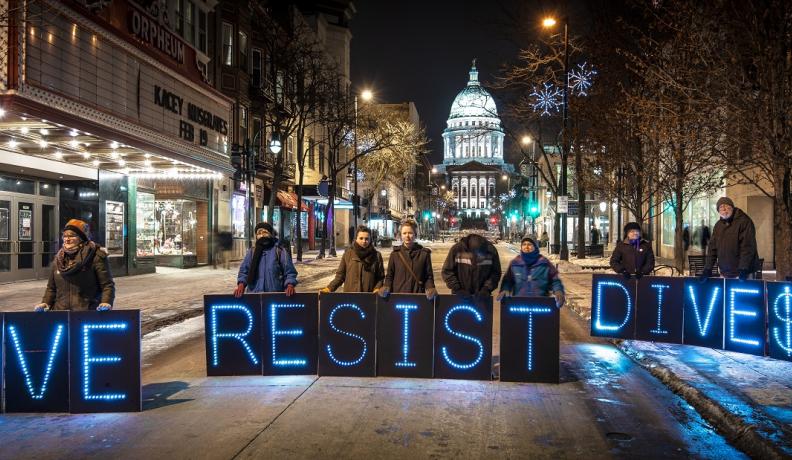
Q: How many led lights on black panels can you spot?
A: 13